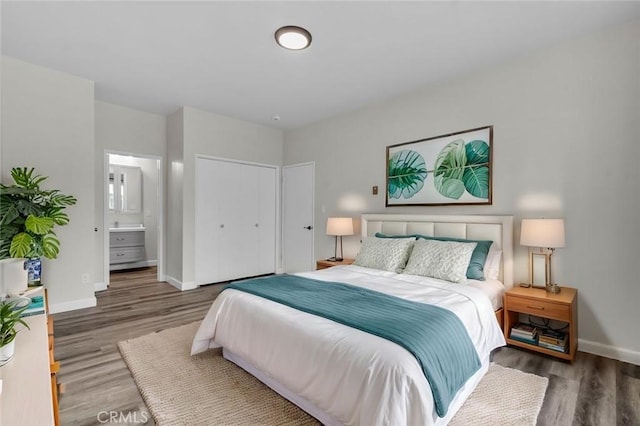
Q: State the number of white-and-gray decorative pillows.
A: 2